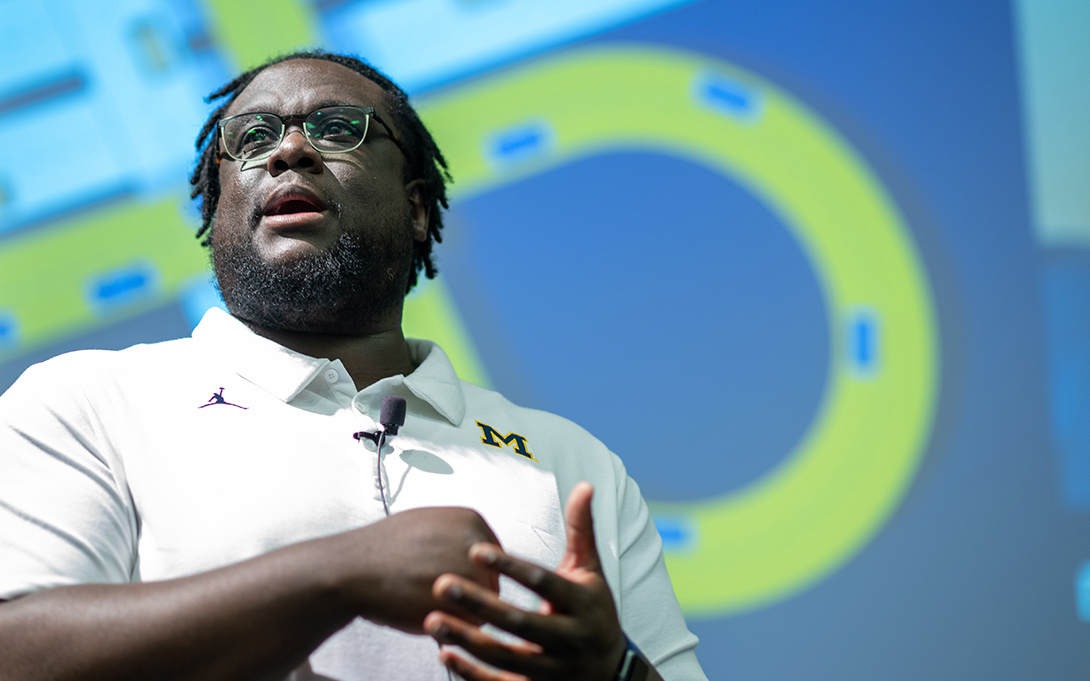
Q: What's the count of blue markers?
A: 6